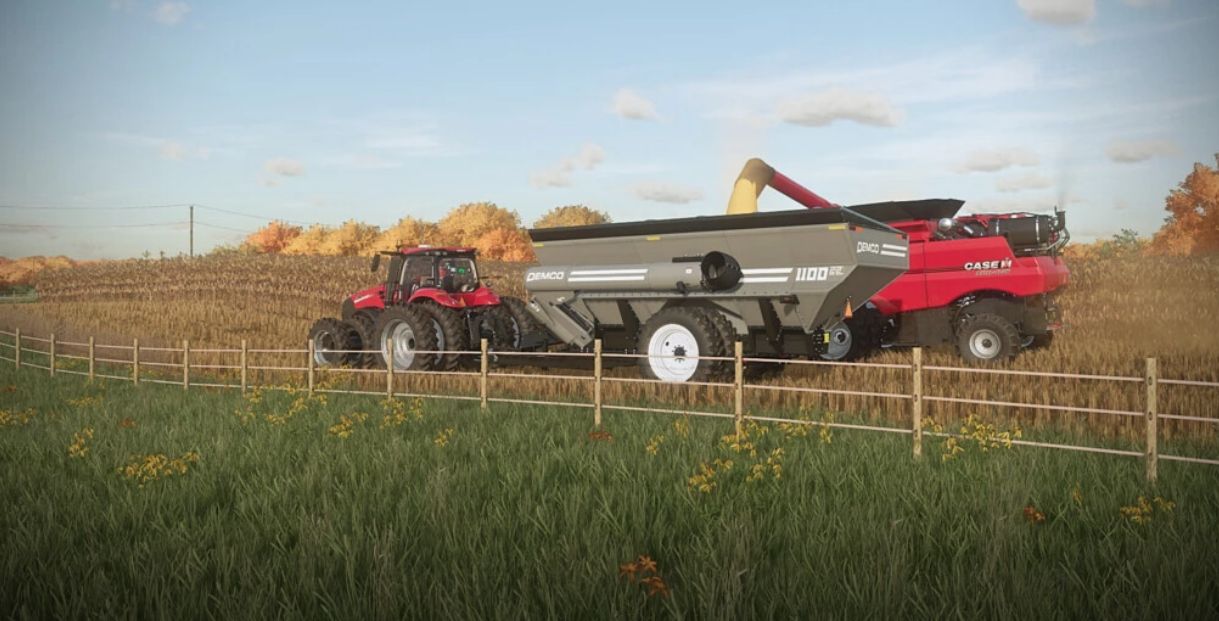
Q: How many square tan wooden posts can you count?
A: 13